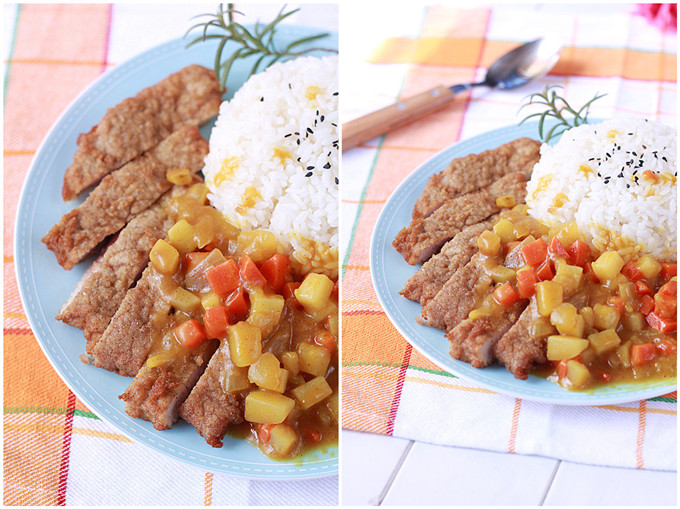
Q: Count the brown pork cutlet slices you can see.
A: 12